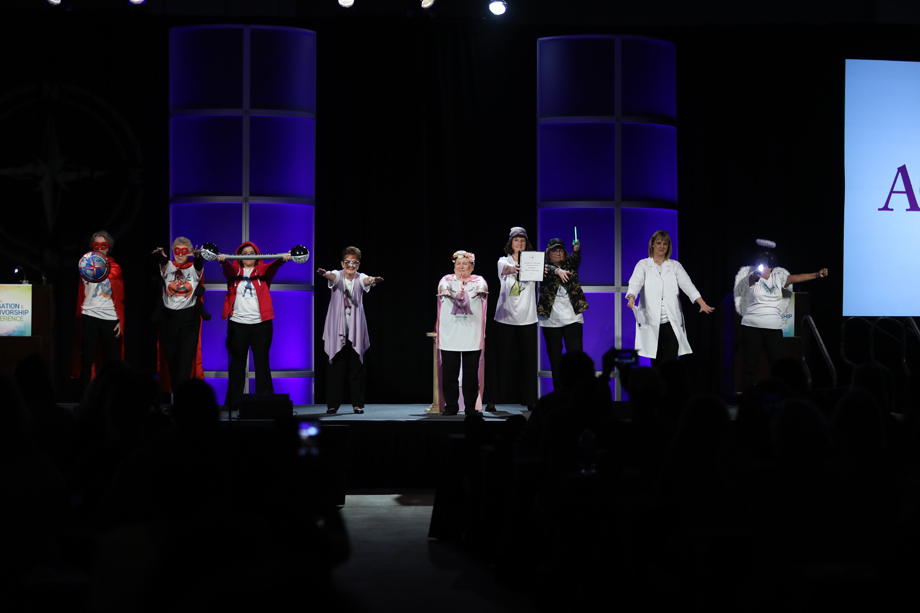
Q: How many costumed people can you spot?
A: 9